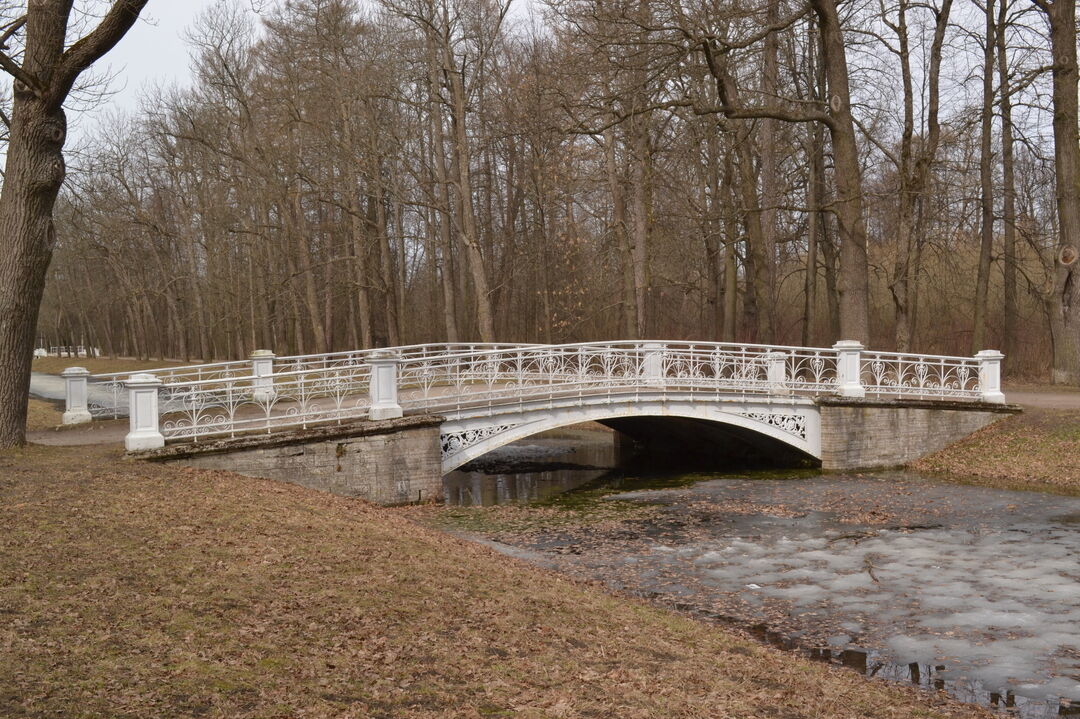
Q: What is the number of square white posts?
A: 8